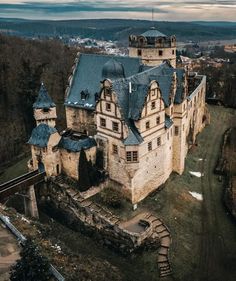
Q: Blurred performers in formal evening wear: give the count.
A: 0